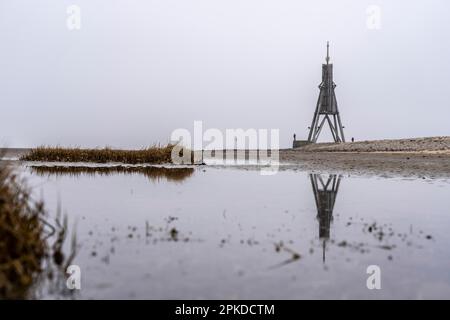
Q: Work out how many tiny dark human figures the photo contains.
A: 2